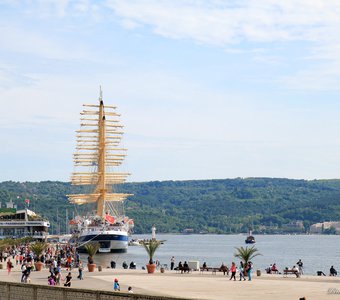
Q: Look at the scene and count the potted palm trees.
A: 4